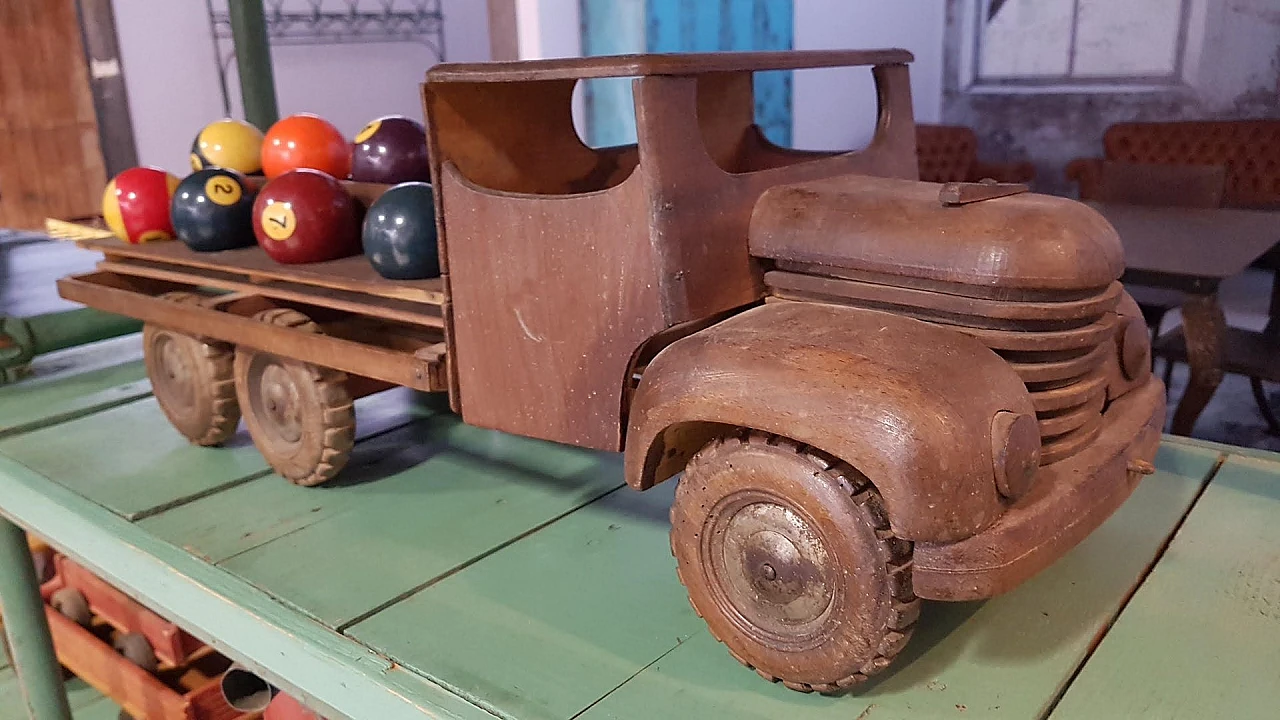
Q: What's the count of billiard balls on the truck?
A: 7